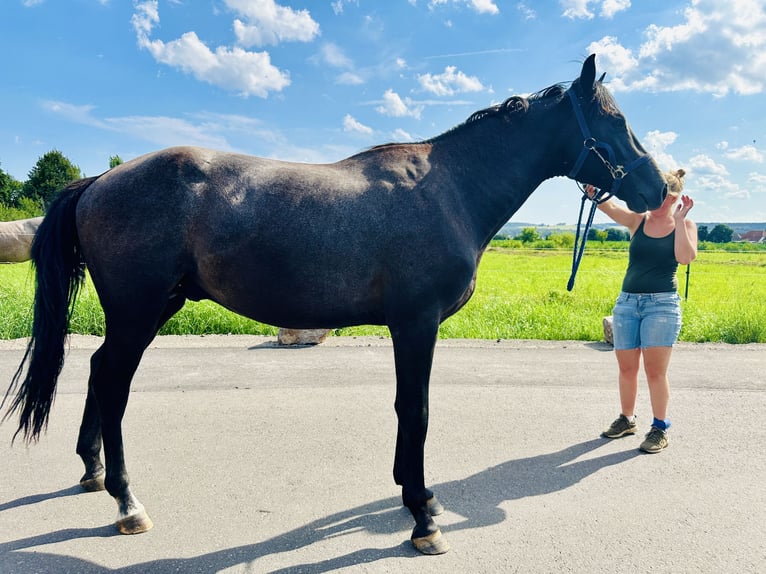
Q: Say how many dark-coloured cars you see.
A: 0